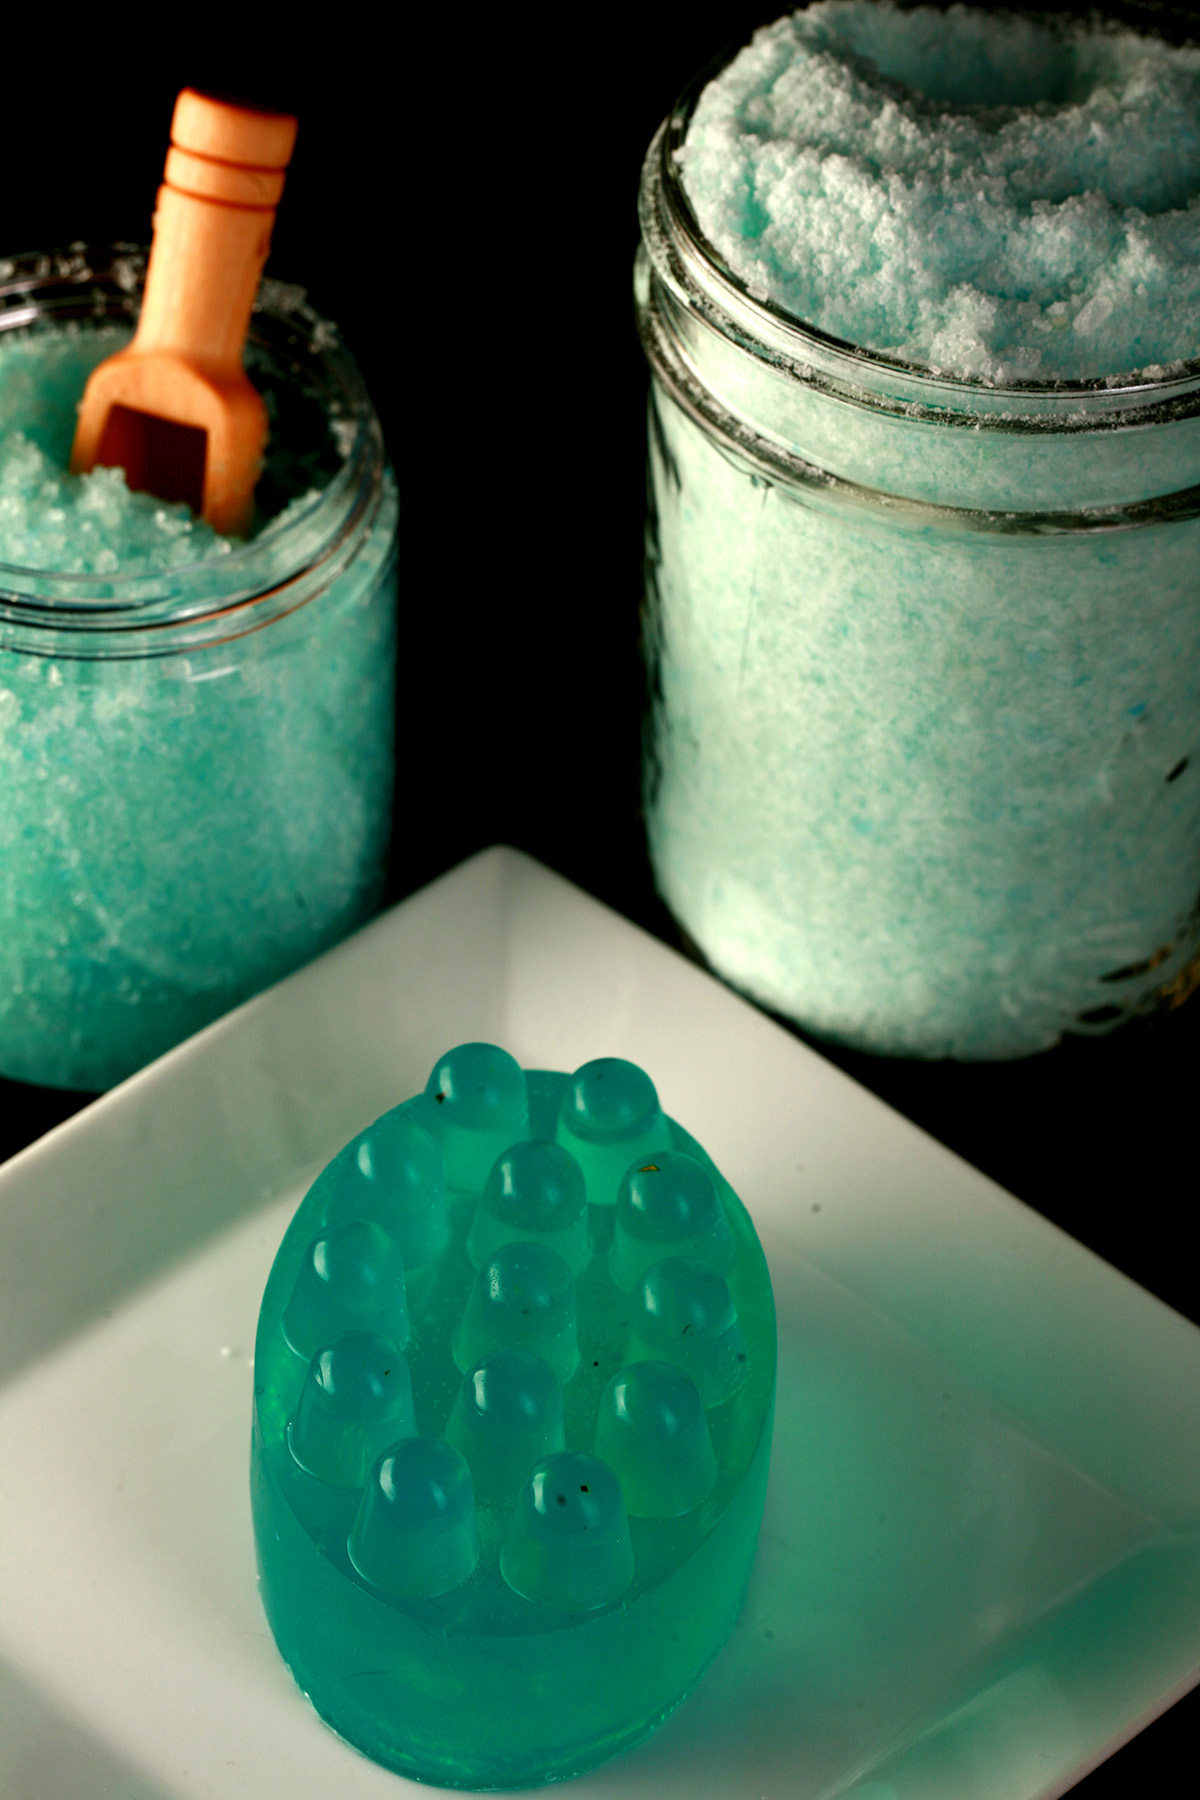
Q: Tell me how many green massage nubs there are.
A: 13